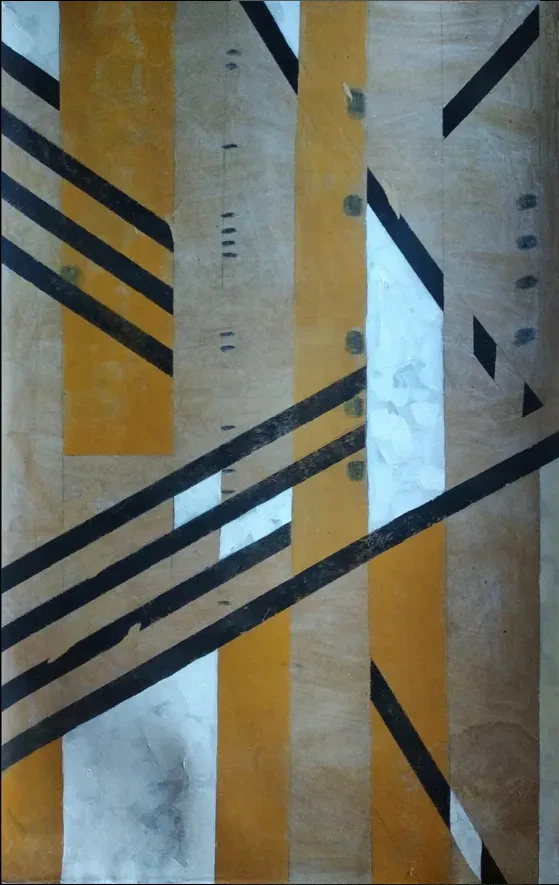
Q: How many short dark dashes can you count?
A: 13